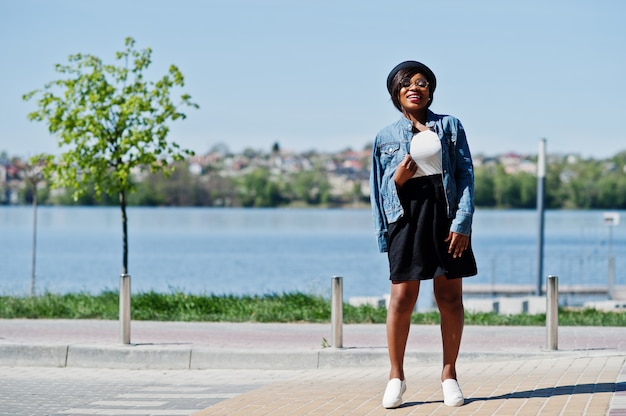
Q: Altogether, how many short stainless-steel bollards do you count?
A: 3